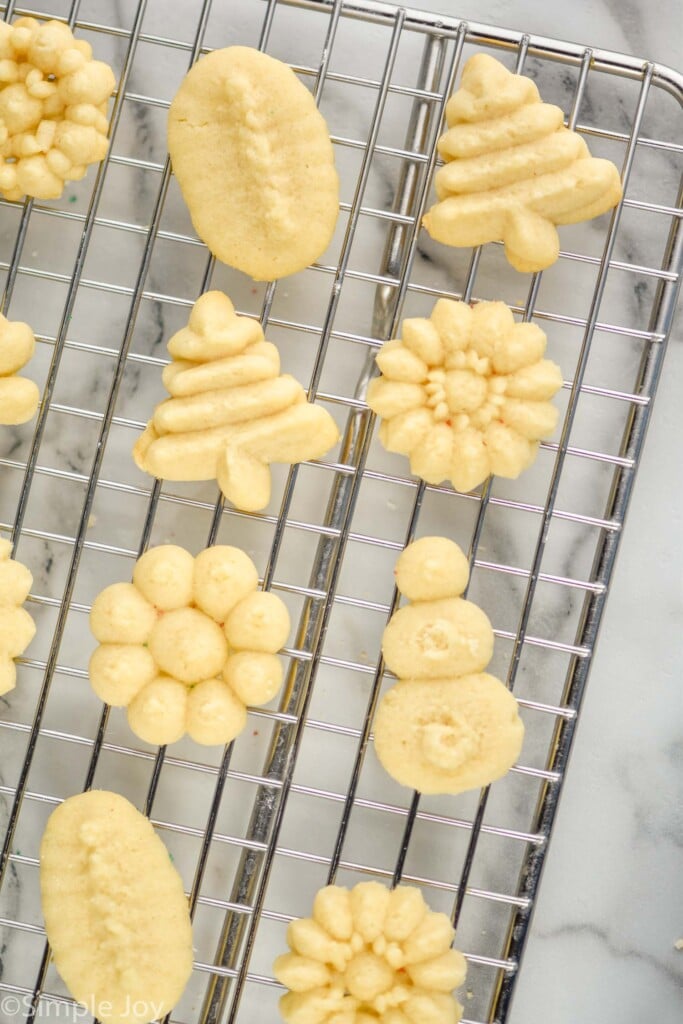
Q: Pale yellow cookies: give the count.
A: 11